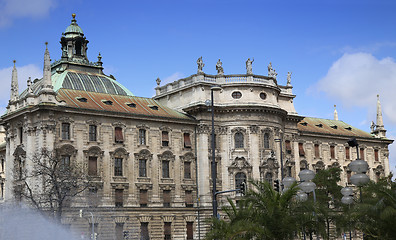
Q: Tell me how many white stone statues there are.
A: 5